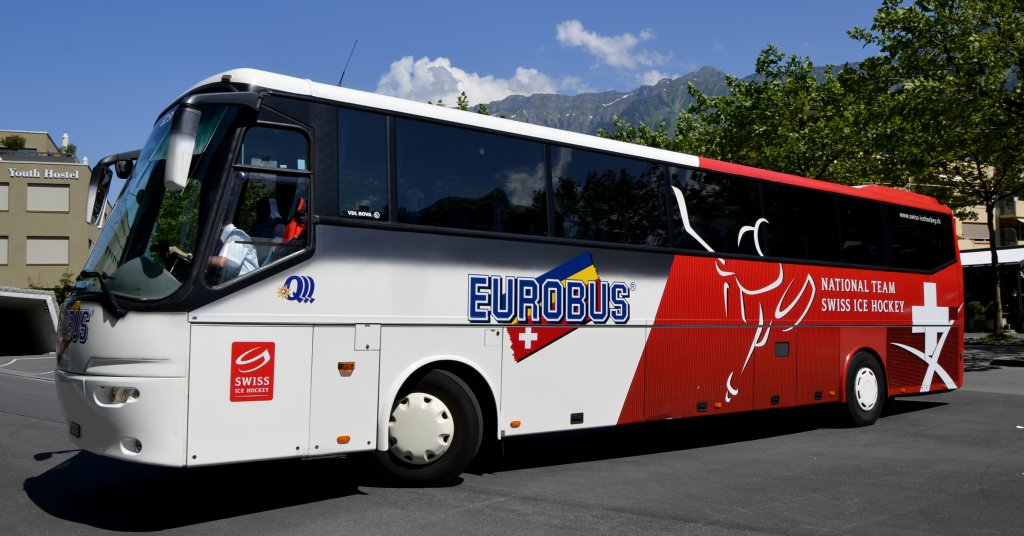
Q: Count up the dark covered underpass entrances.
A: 1